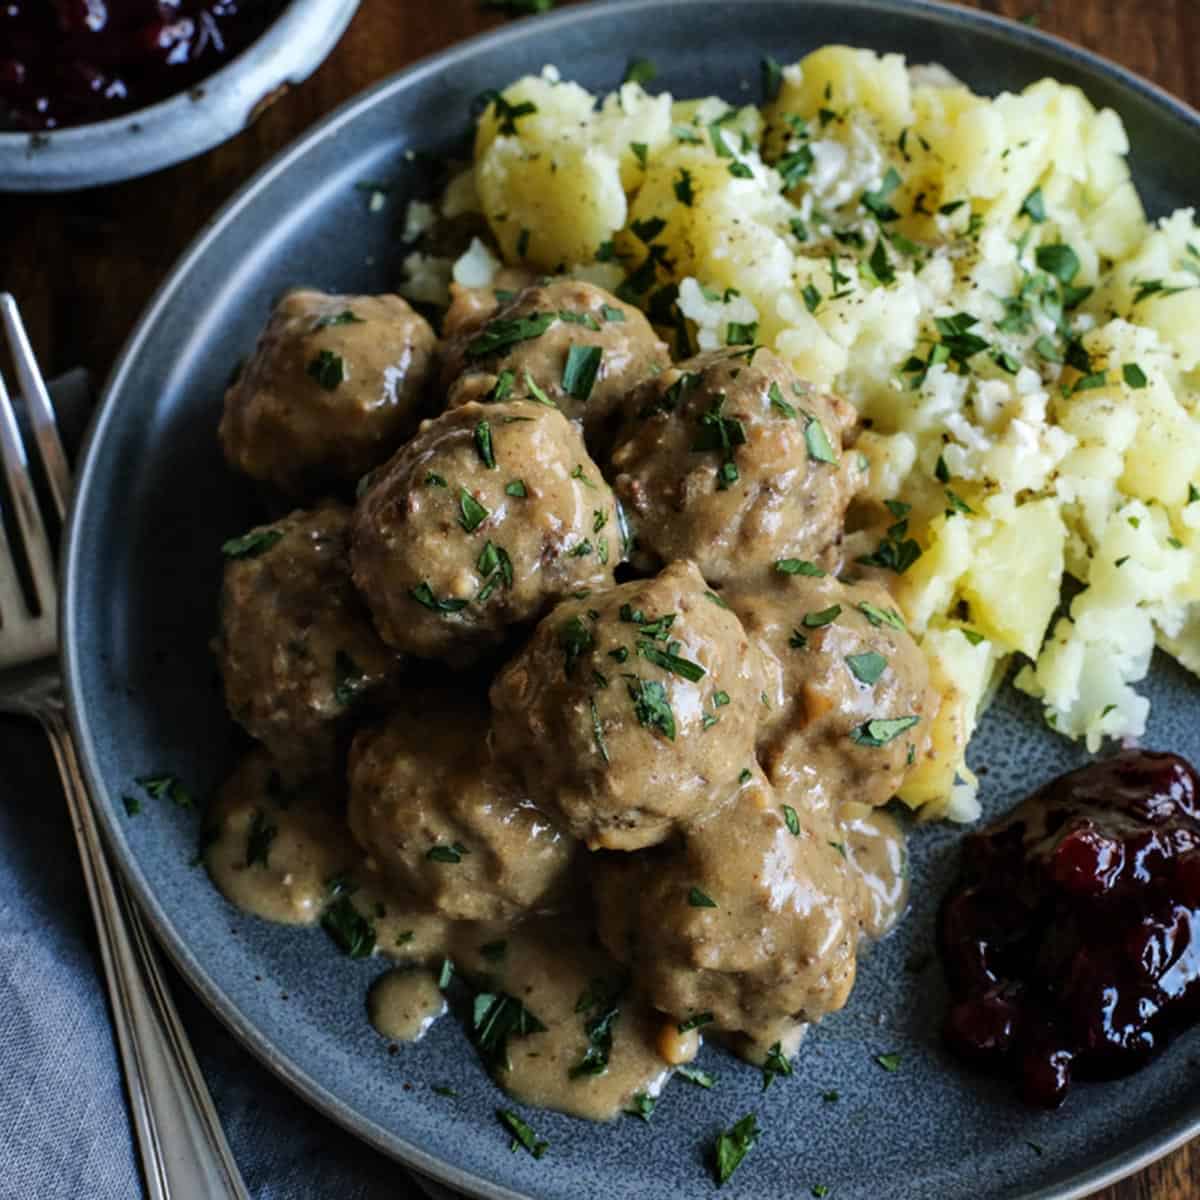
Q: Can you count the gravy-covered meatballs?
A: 9